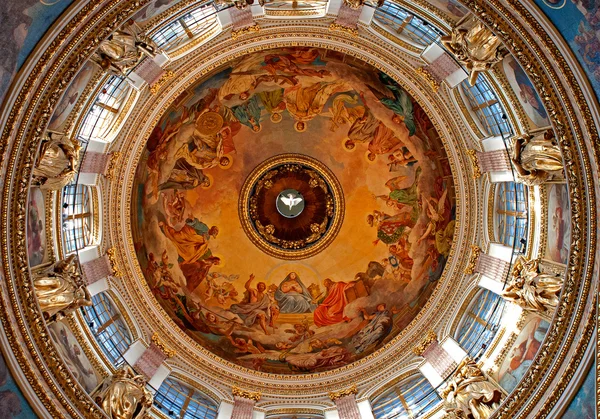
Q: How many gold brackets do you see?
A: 12